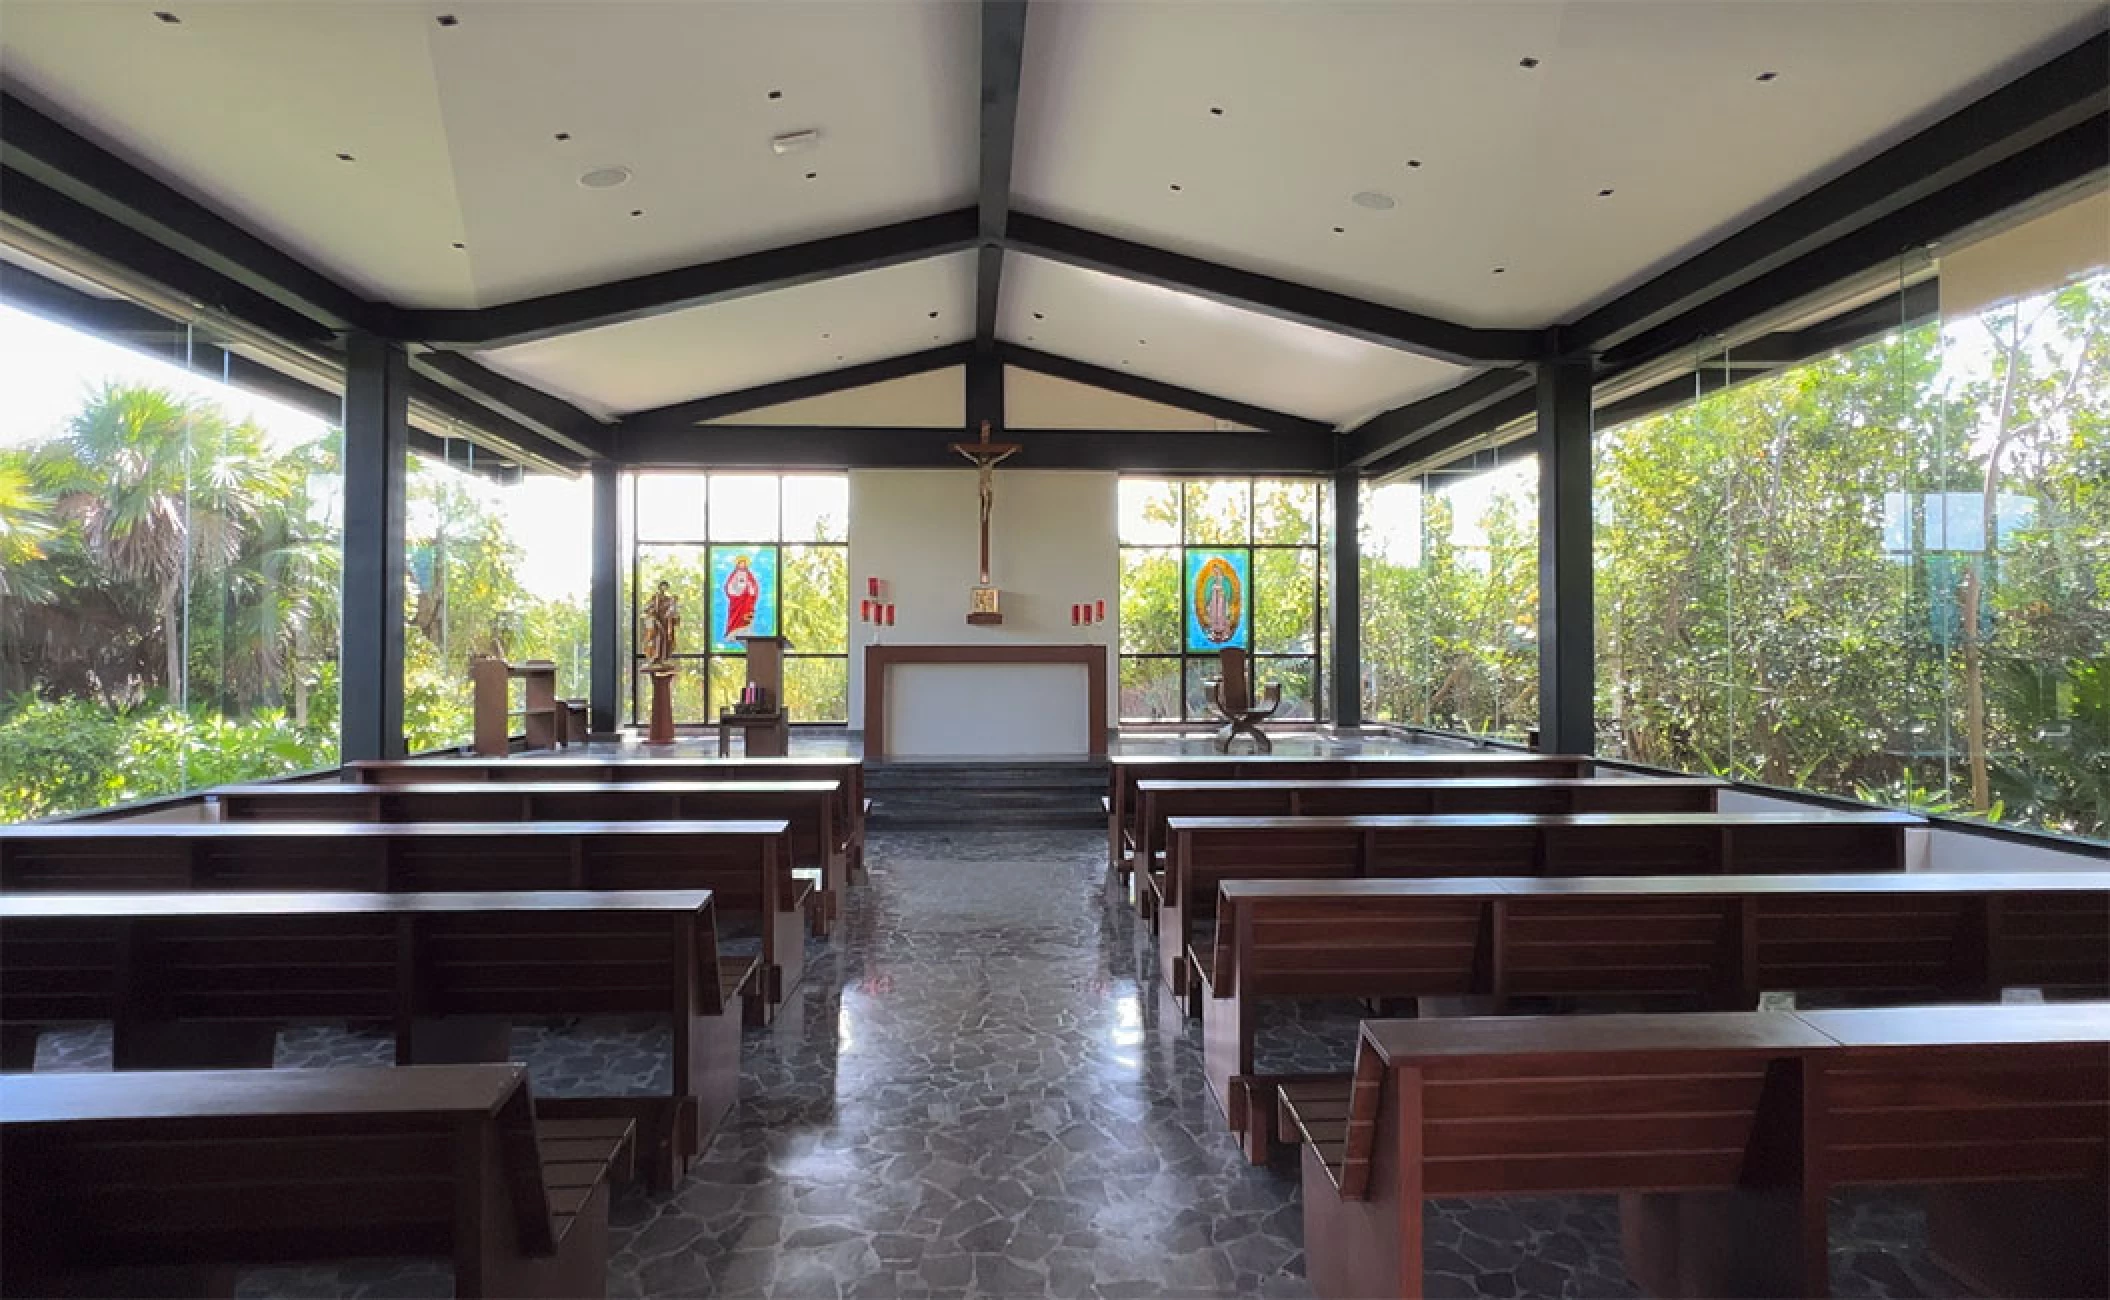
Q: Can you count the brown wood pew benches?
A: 10